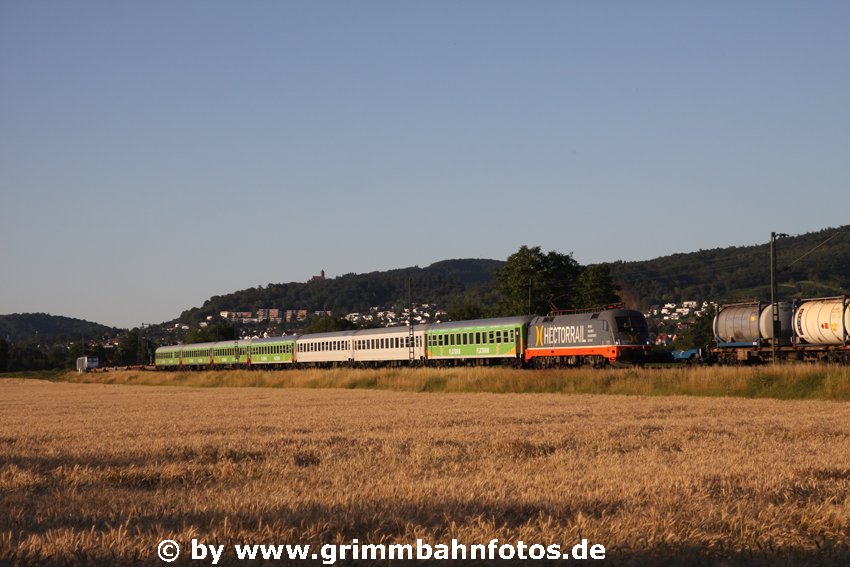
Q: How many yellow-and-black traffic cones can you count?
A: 0